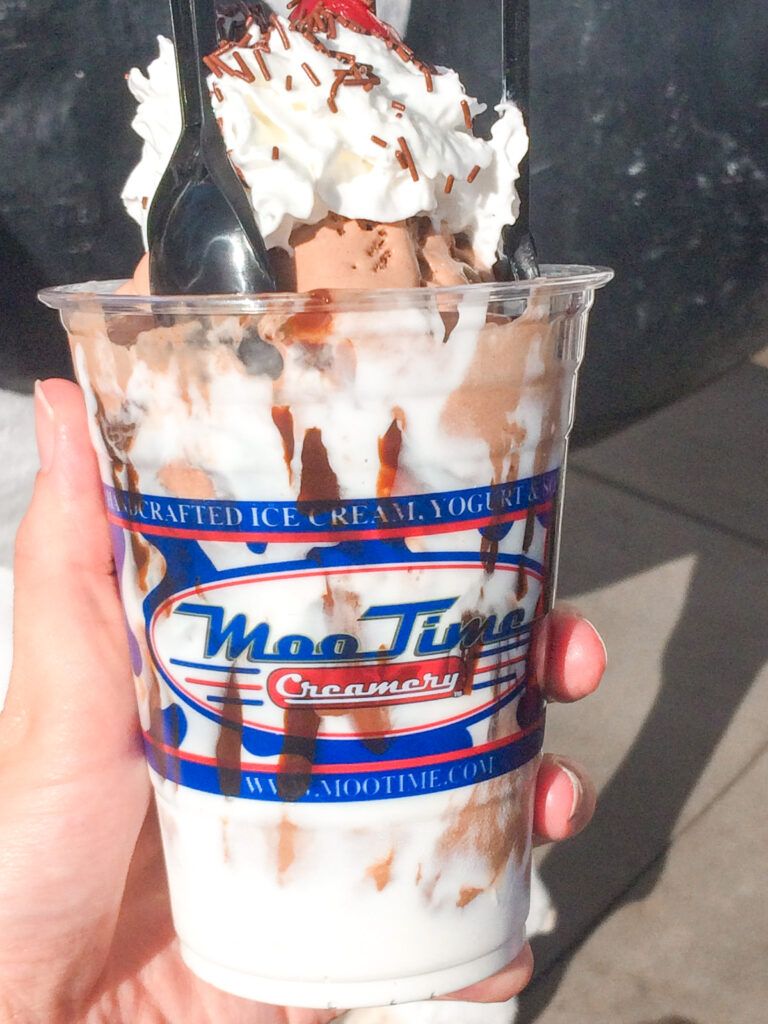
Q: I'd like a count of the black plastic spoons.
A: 2